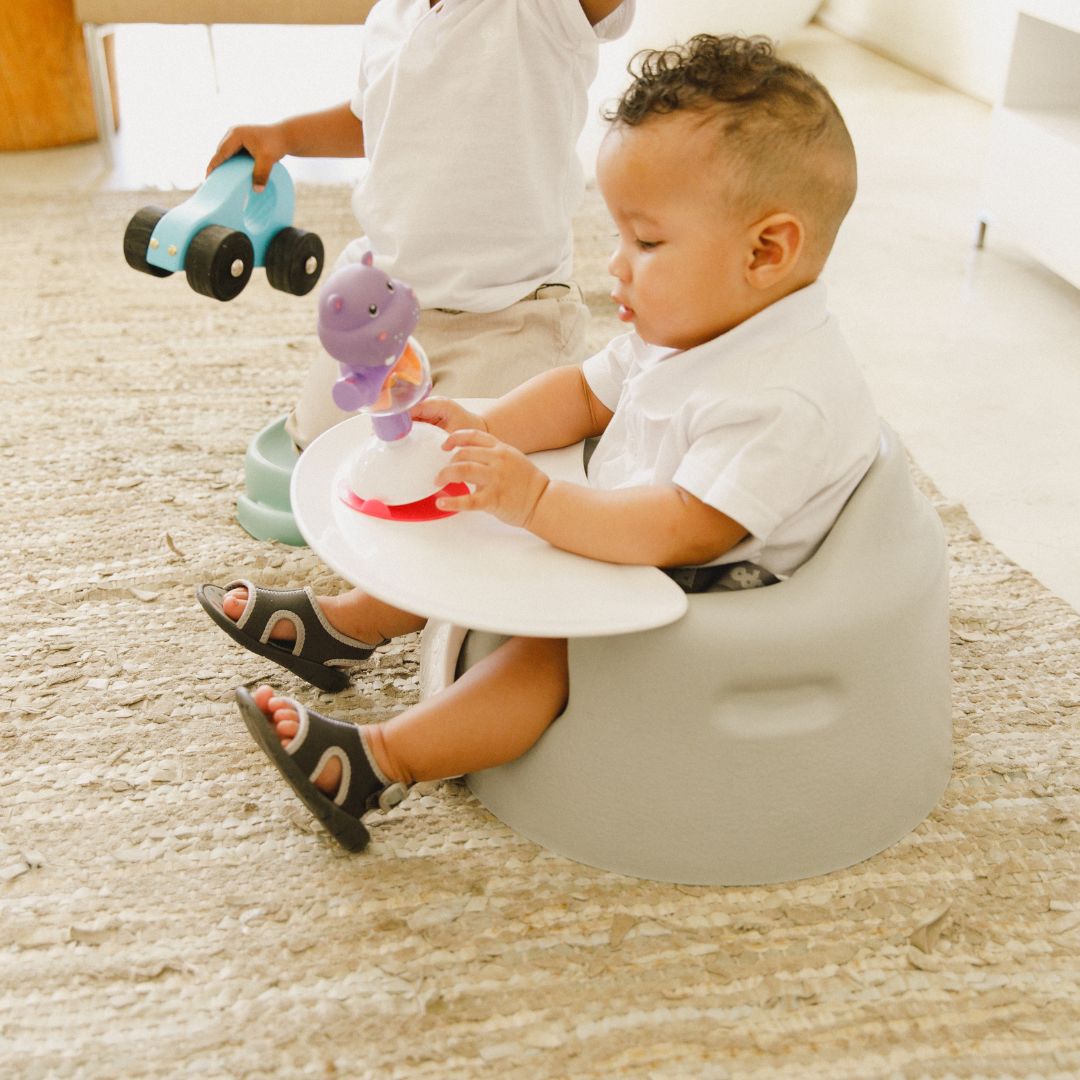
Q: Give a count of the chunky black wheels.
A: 3